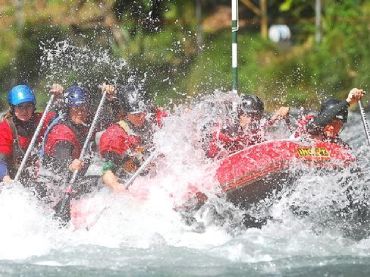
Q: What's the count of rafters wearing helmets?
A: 5